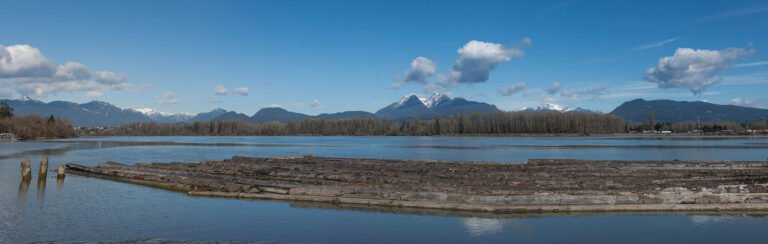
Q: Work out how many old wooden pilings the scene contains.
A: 3